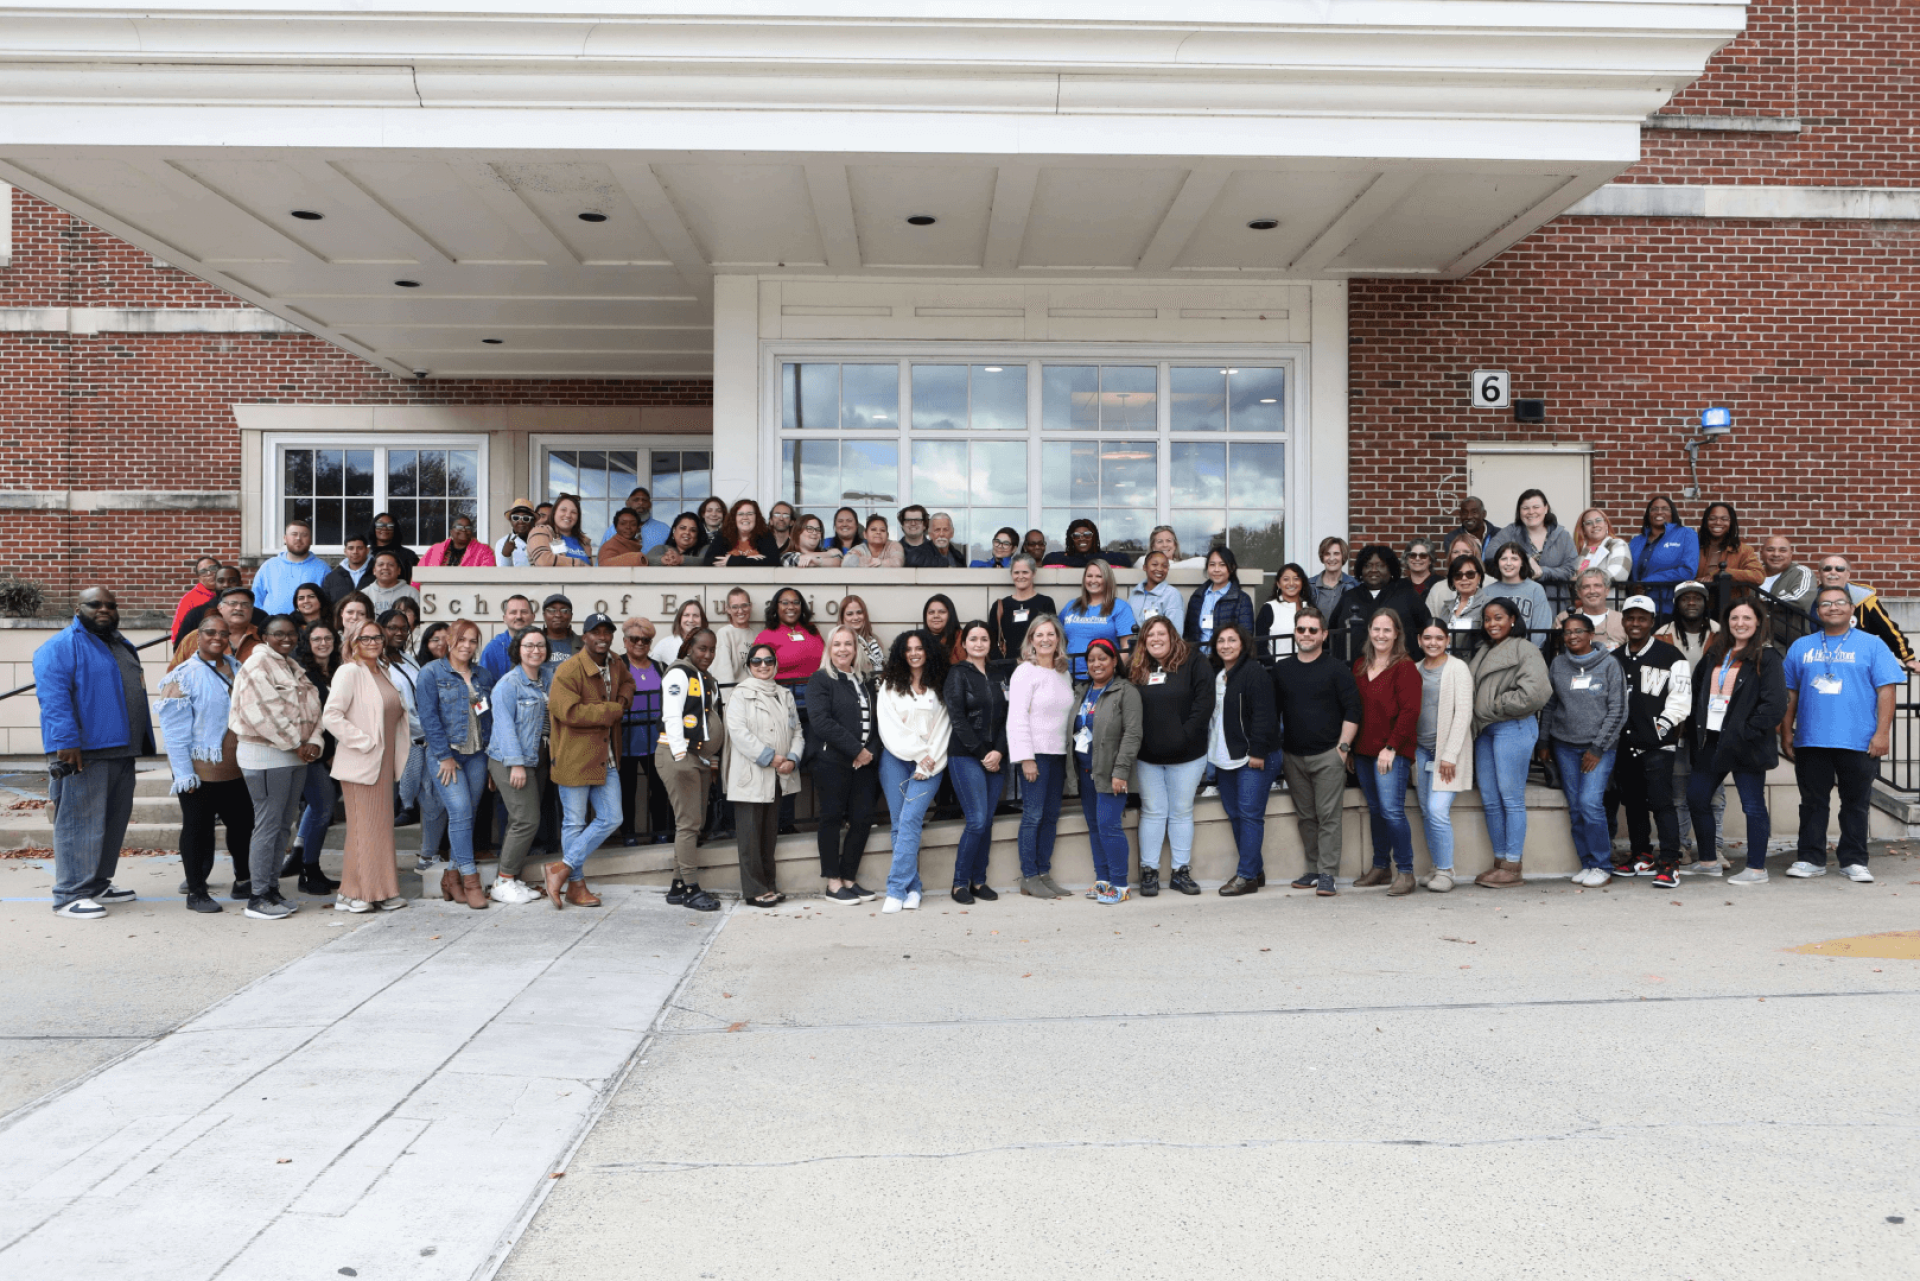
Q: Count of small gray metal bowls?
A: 0